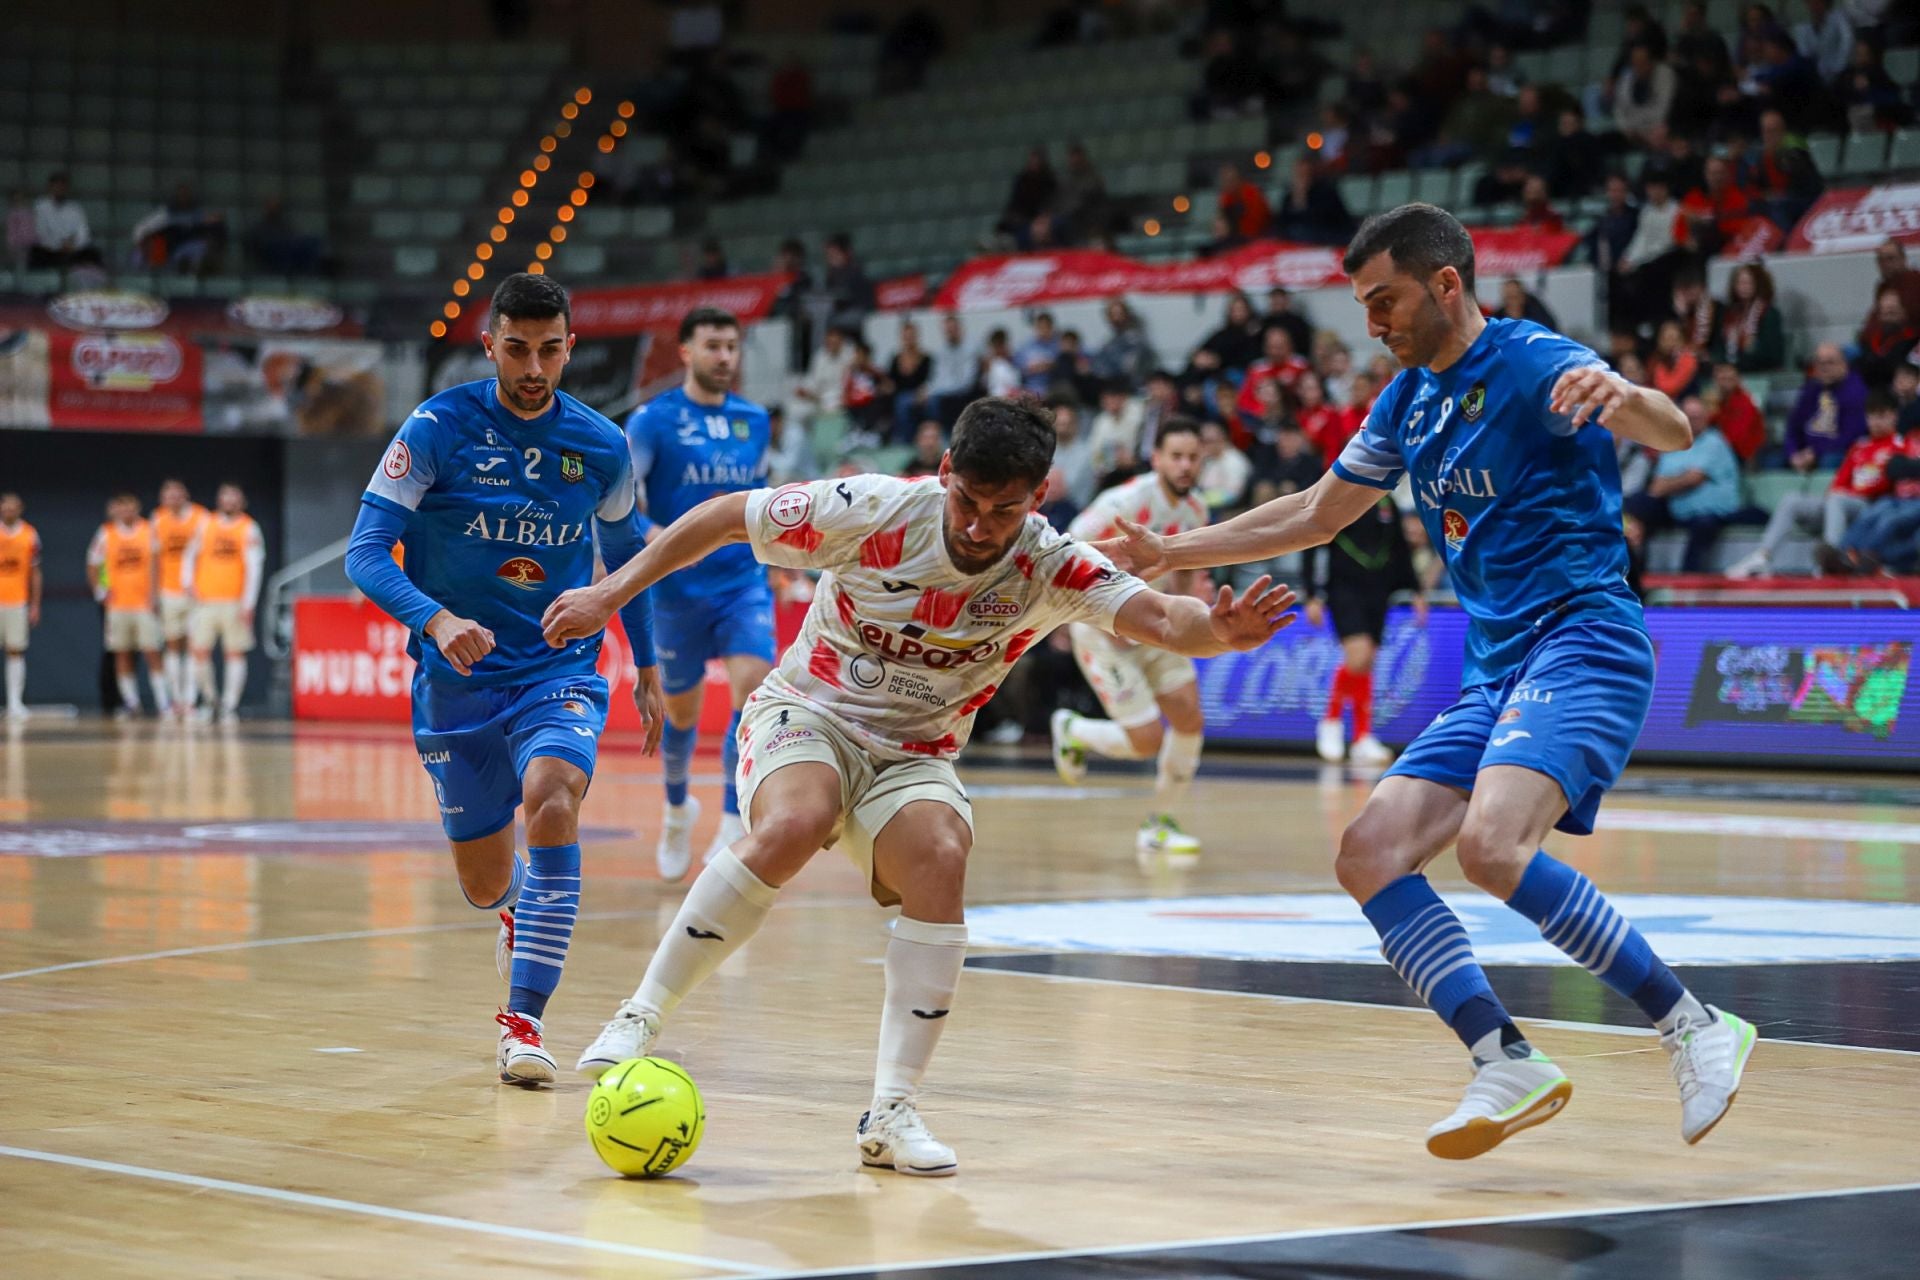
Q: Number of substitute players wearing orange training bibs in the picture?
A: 4